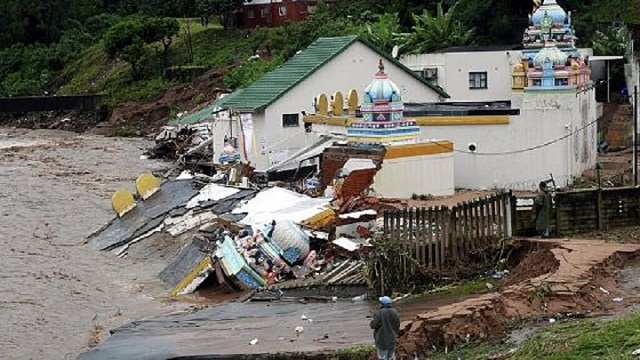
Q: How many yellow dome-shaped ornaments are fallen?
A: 2